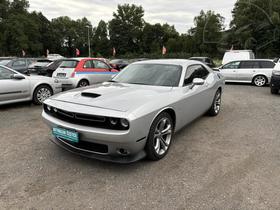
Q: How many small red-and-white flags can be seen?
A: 6